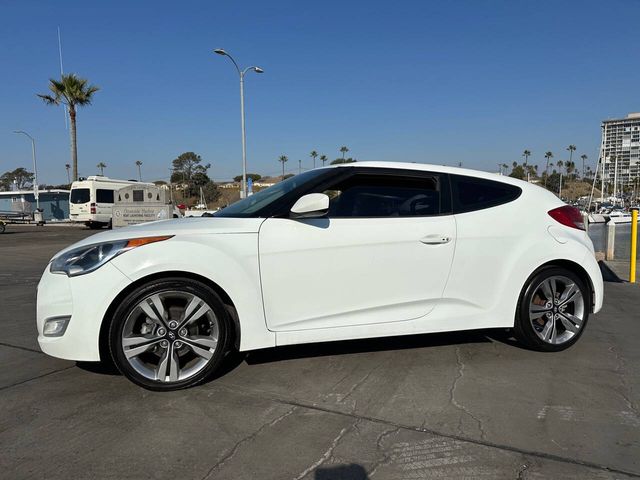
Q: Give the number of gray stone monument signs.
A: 1